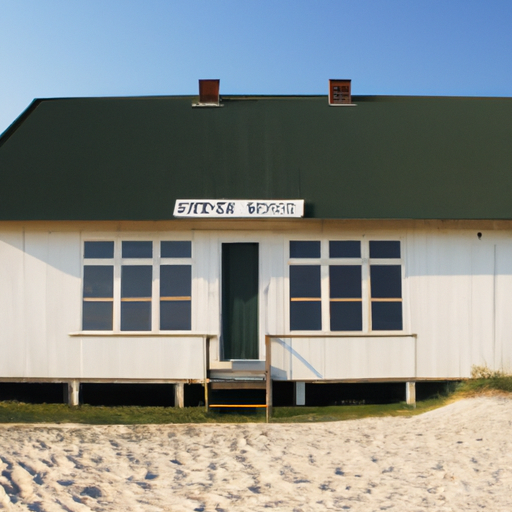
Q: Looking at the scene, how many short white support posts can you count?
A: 4